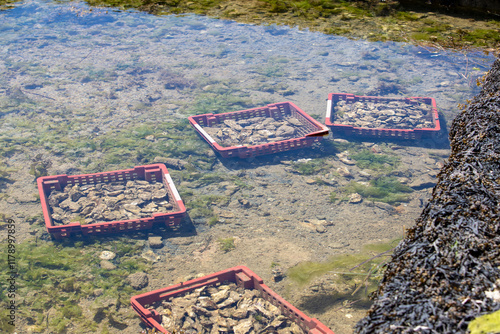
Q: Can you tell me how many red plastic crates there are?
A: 4